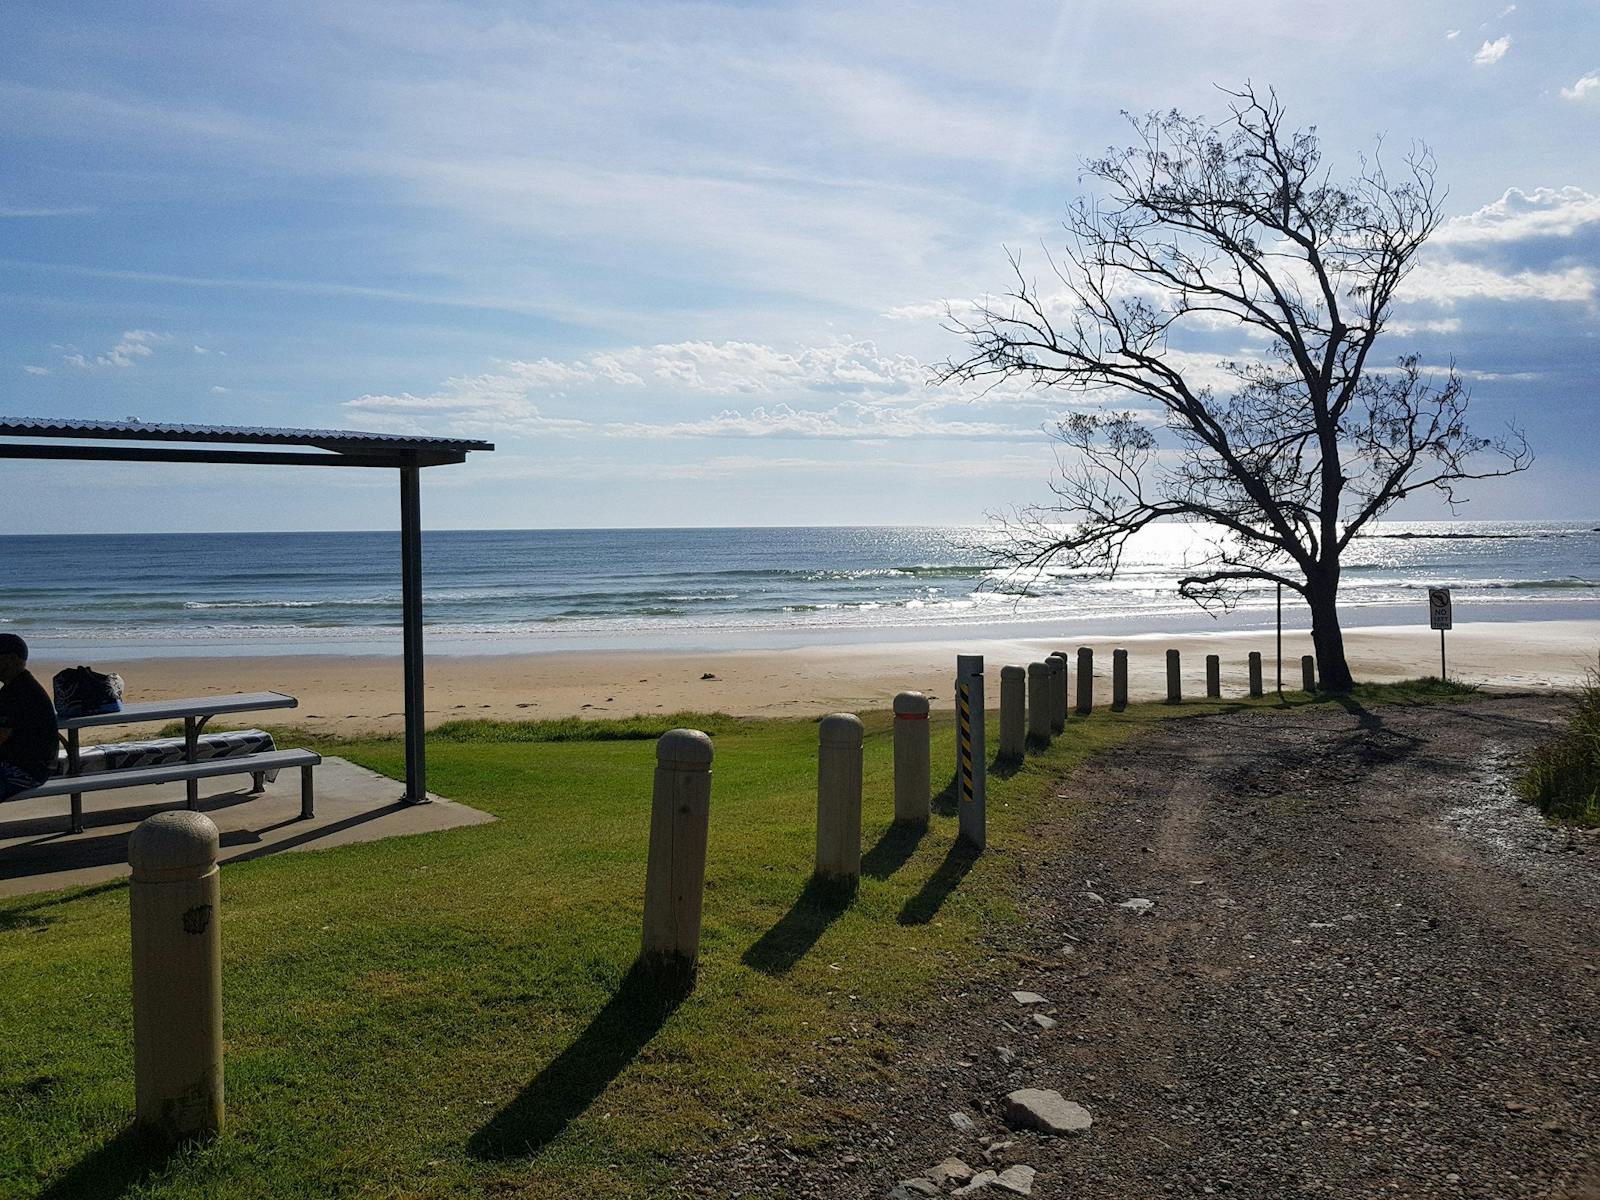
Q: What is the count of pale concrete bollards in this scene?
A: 14